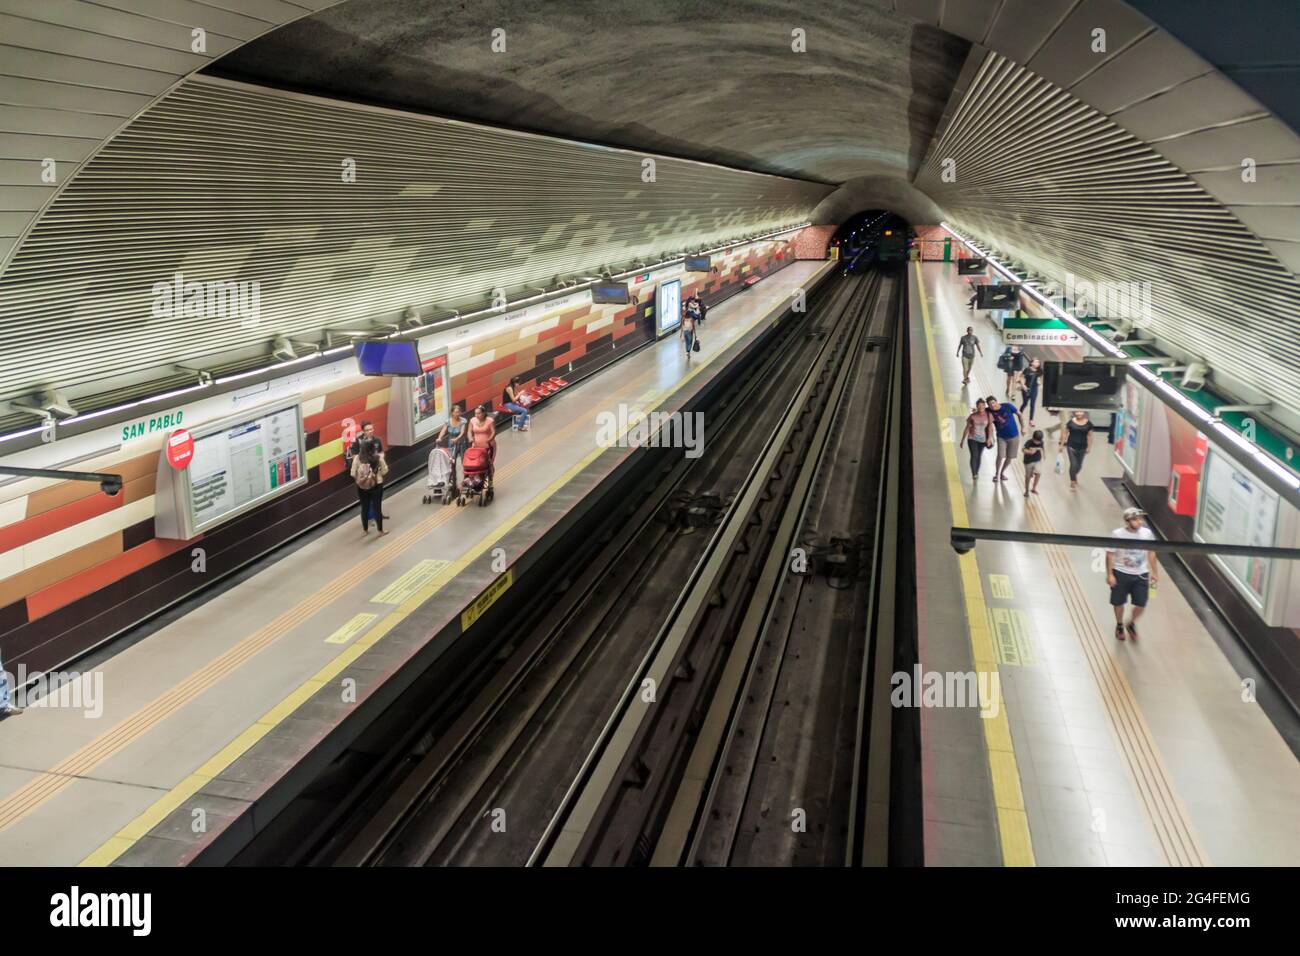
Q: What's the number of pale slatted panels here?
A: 2